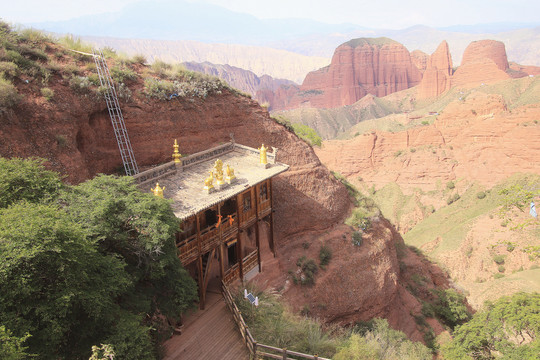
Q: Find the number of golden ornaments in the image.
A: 6